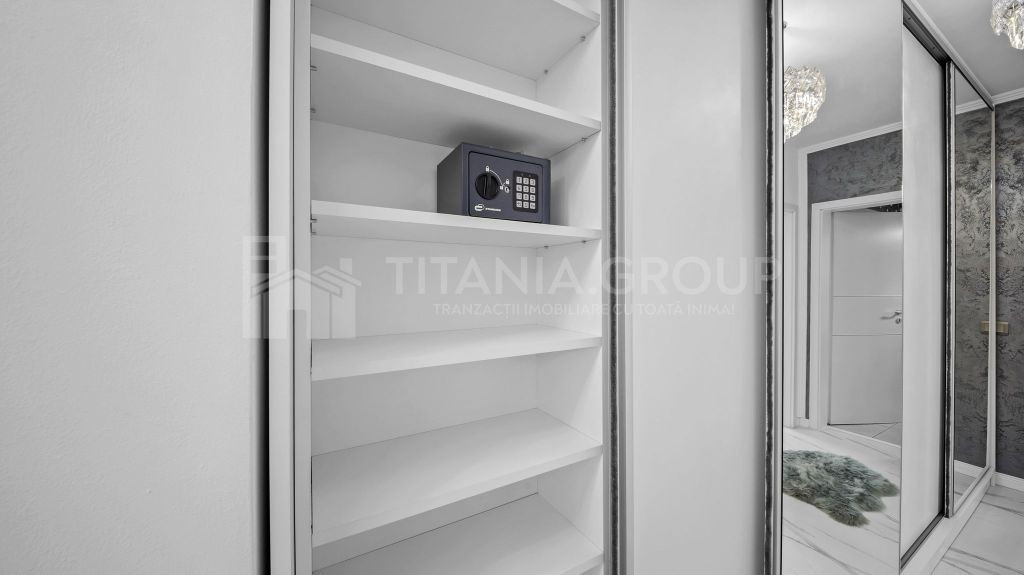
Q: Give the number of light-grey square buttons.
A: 12